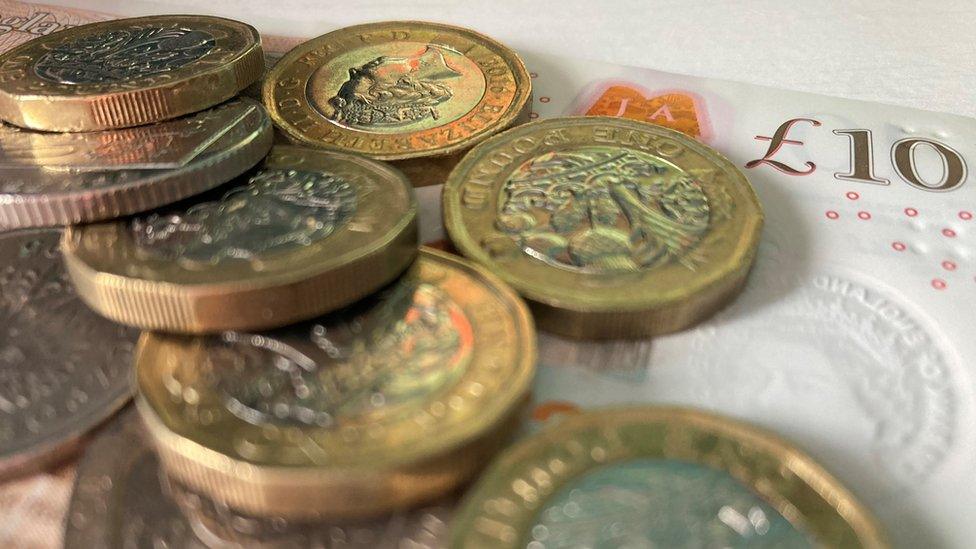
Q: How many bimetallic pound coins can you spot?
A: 6